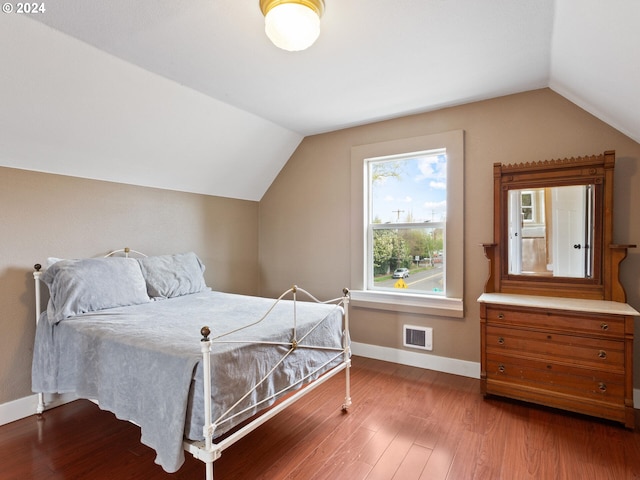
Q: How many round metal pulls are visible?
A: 6